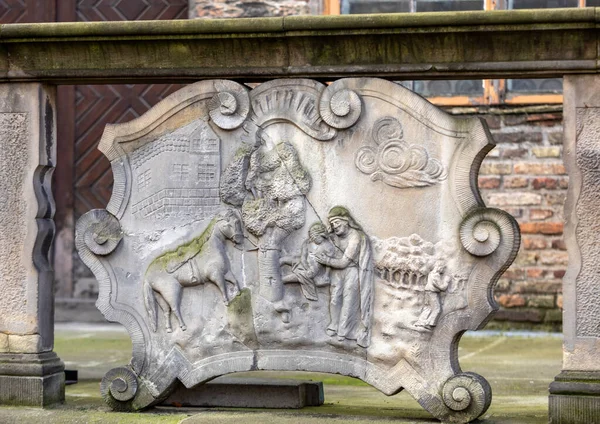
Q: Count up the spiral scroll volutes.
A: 6